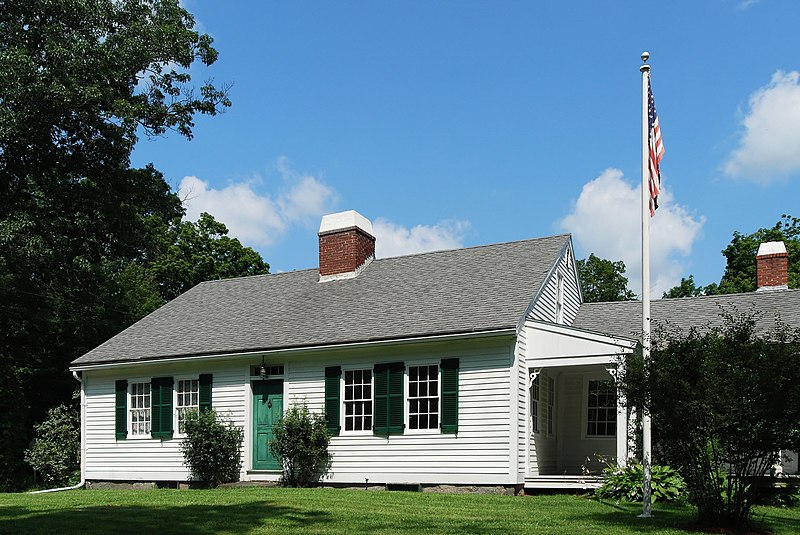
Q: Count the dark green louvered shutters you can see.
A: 8